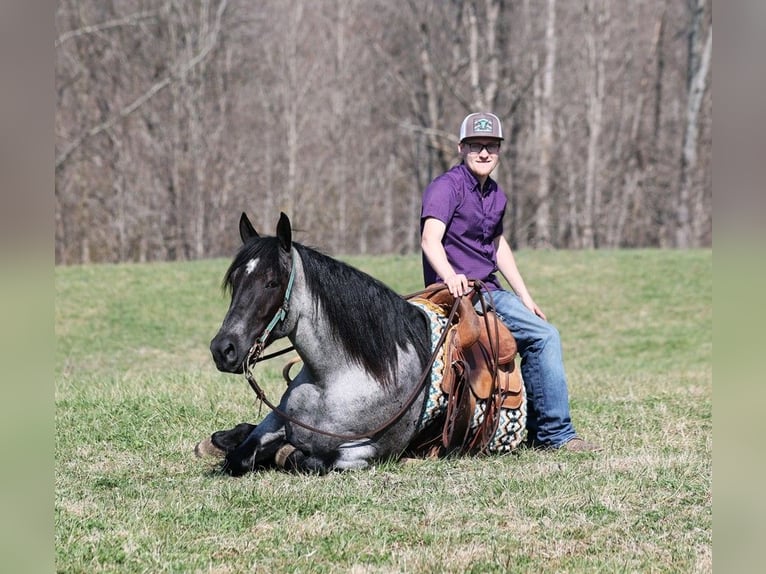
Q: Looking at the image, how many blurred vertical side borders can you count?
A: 2